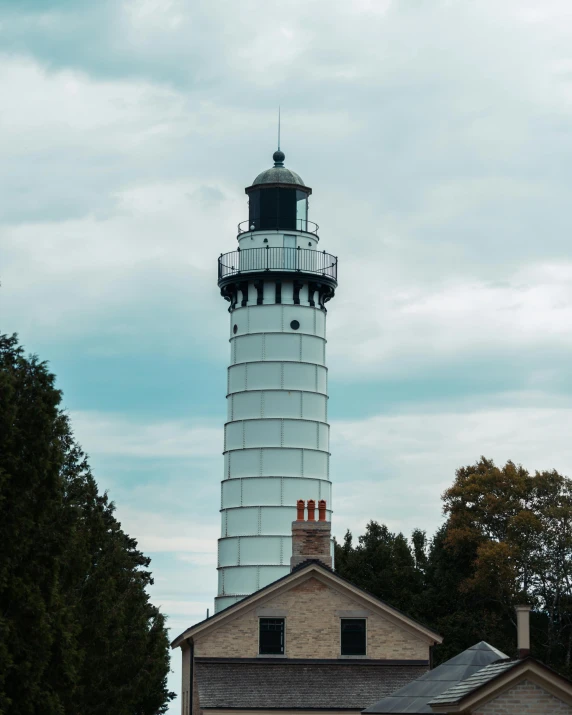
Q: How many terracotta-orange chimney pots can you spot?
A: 3